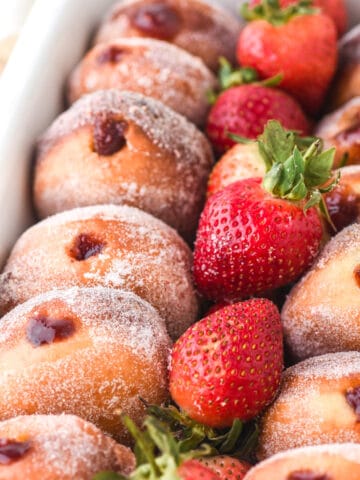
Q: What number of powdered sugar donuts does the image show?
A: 12